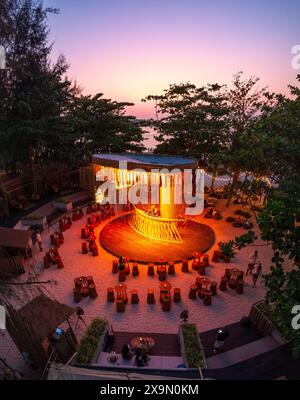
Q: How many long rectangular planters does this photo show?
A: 2